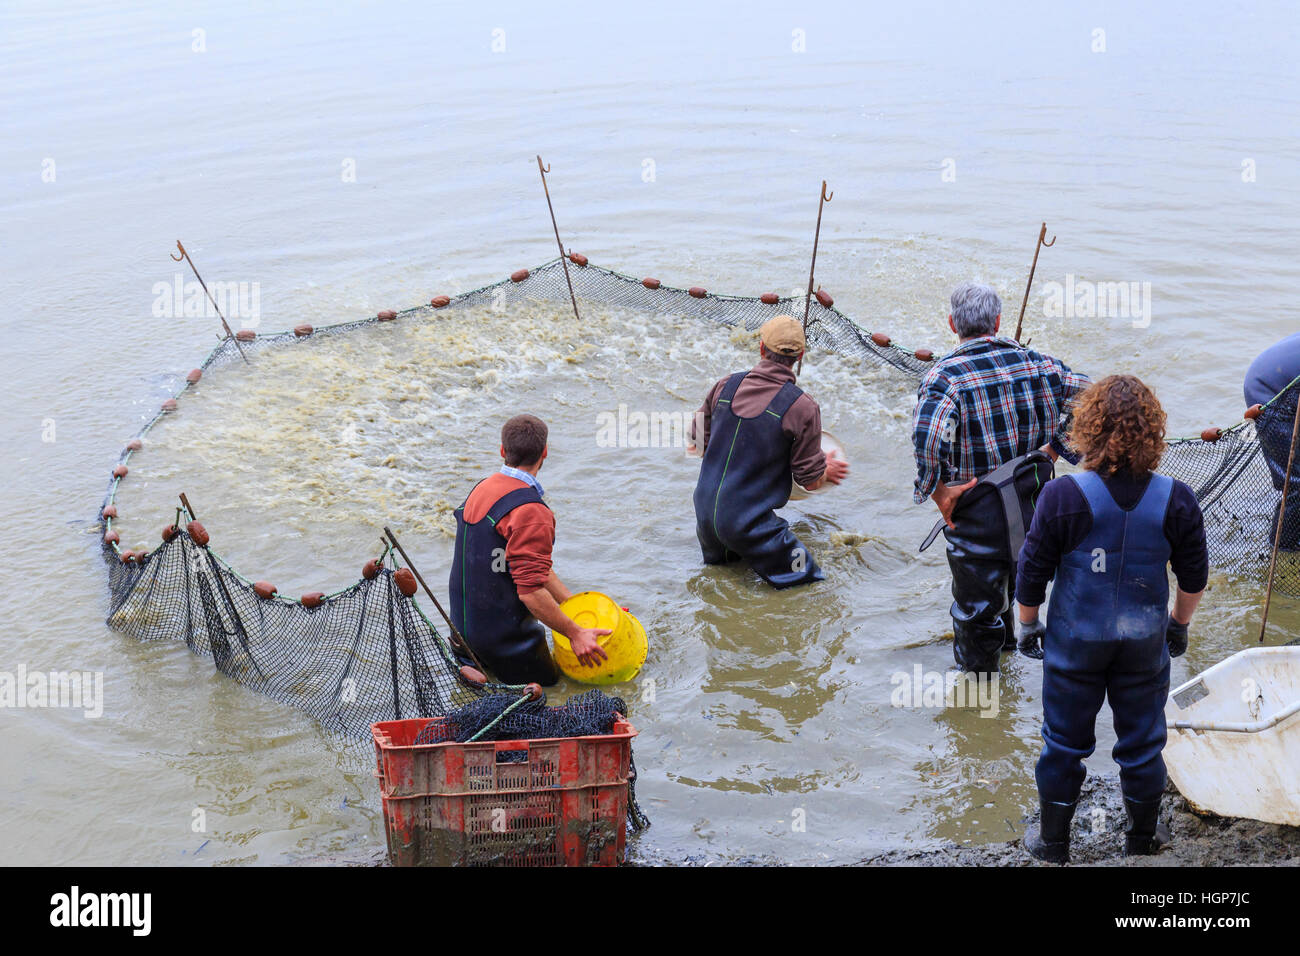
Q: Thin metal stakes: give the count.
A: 7